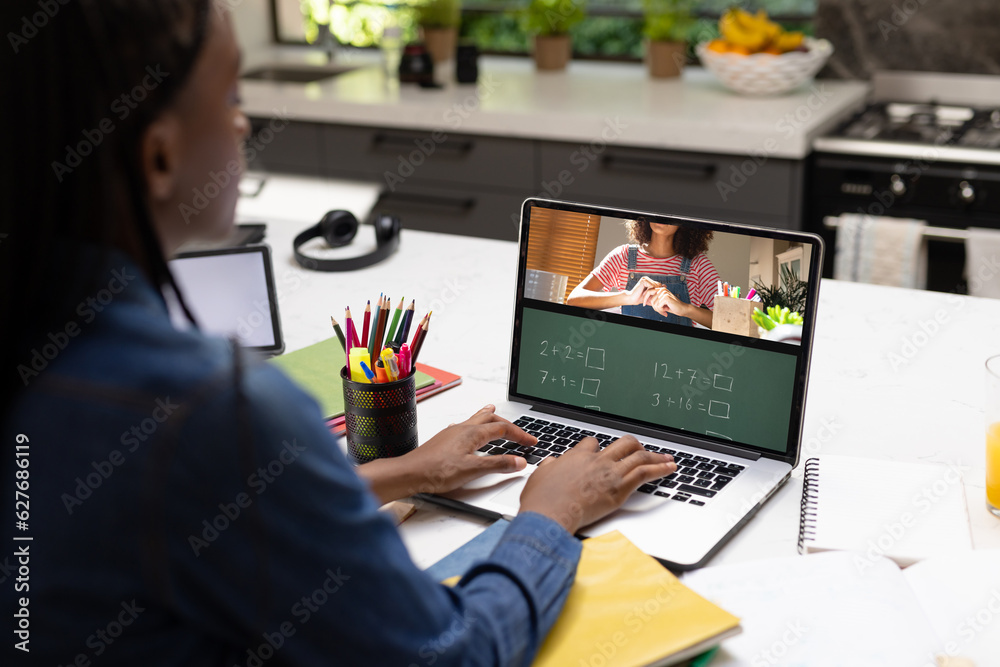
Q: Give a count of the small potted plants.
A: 3